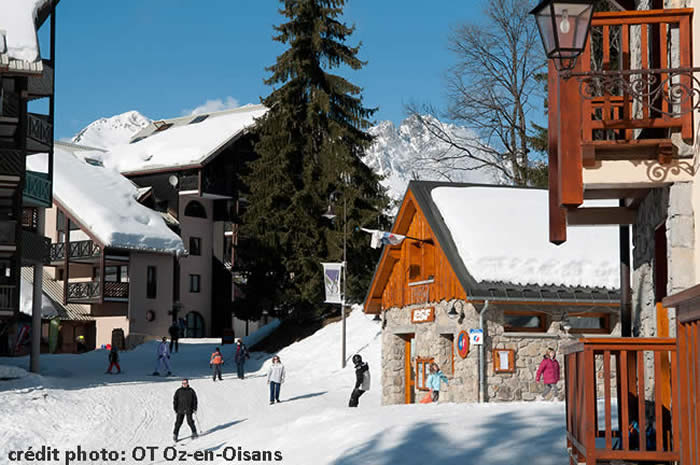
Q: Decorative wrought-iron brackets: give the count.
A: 1